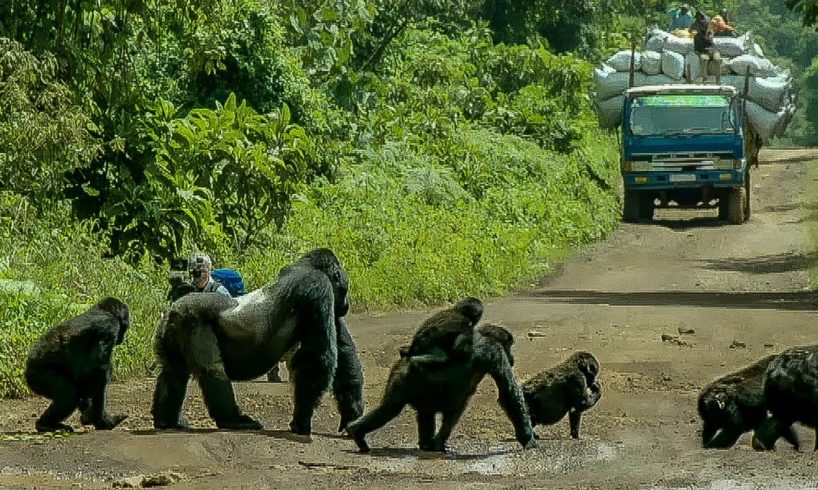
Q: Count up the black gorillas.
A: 7